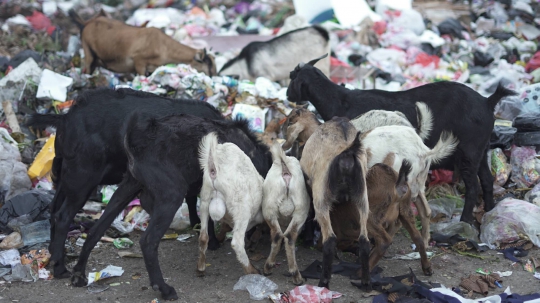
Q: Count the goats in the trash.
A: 12